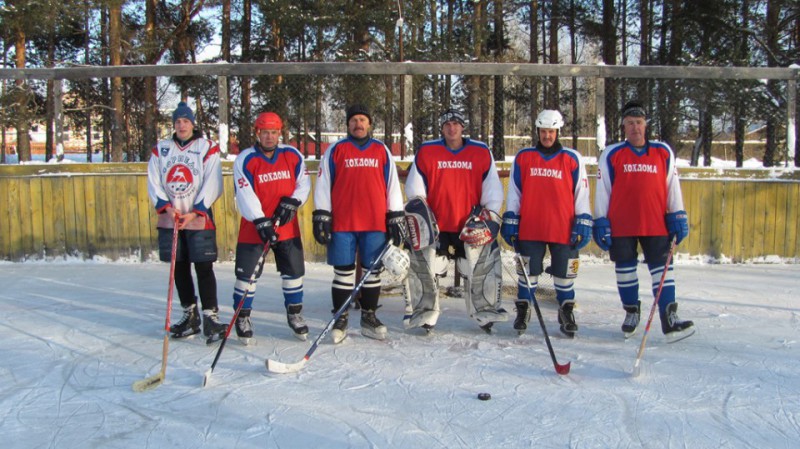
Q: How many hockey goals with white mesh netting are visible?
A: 1